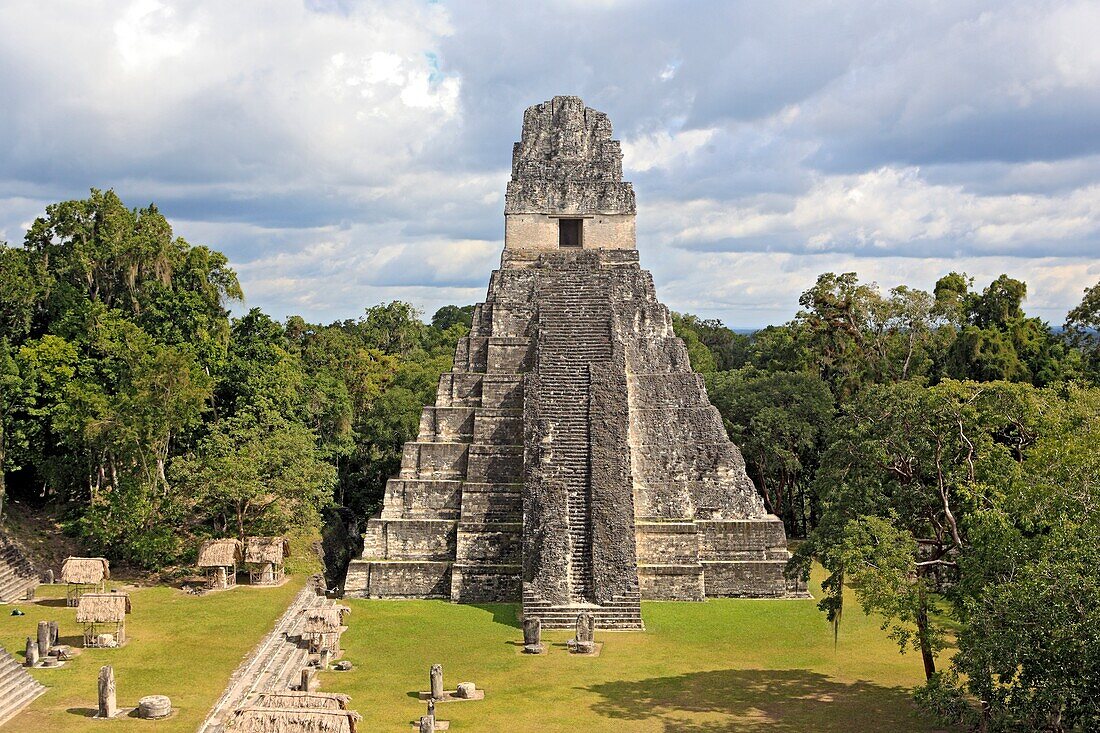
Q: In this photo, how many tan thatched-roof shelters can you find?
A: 7